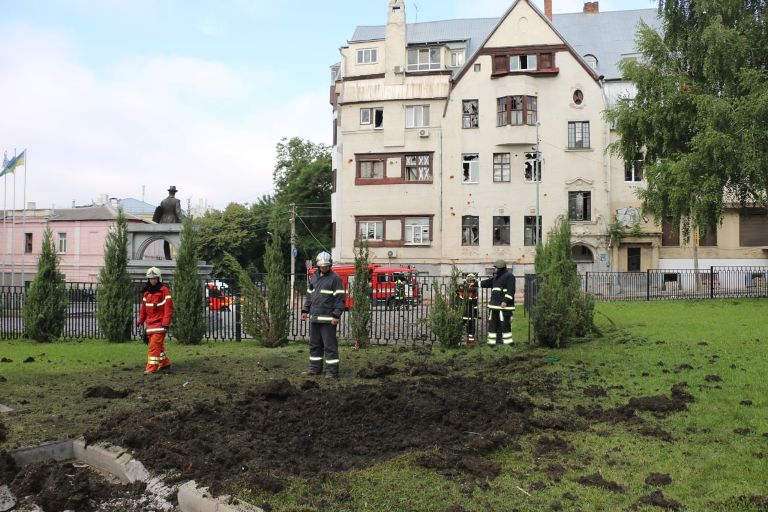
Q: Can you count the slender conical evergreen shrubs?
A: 7